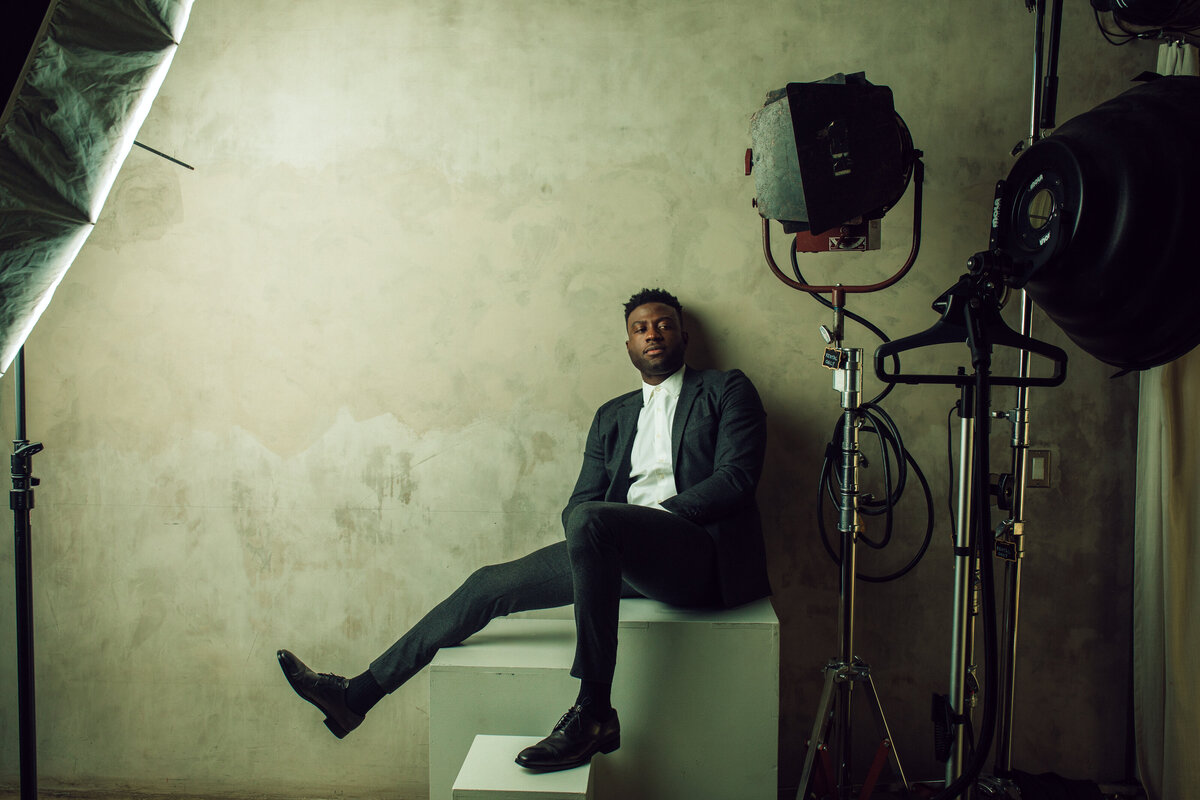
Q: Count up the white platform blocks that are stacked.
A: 3